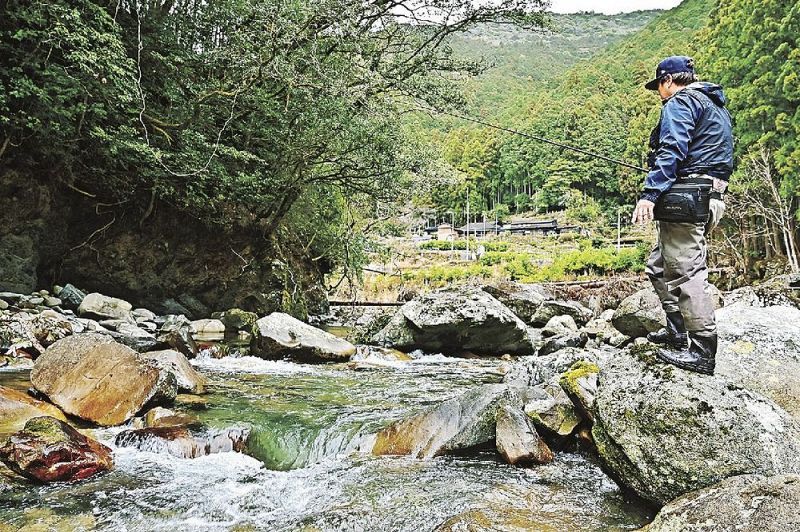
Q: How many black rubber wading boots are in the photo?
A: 2